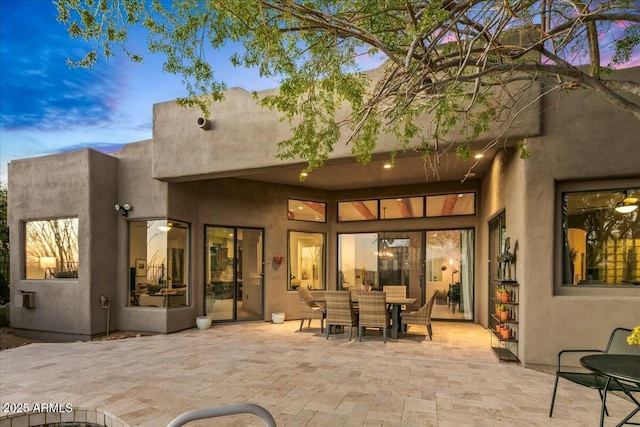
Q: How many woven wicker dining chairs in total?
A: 6